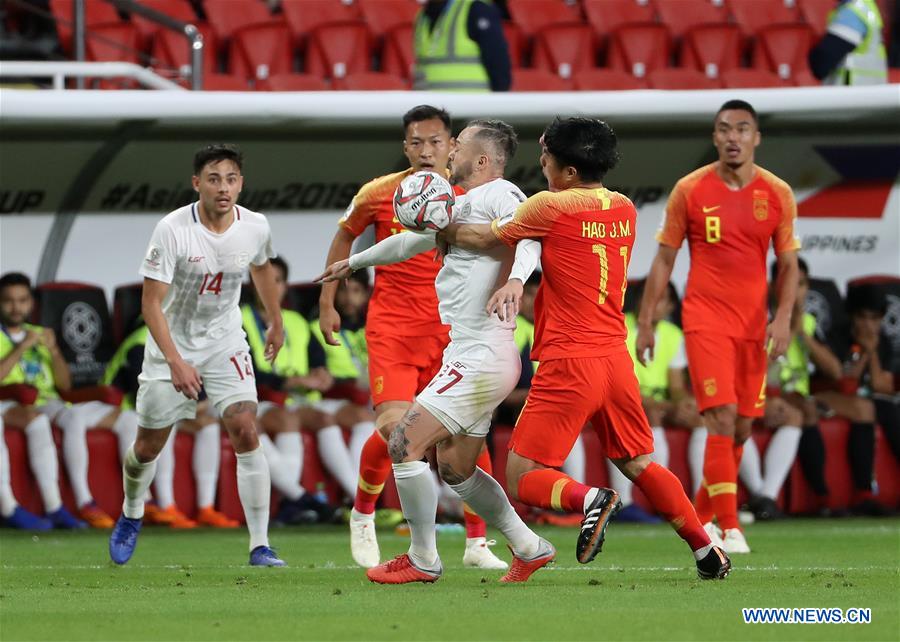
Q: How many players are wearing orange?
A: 3